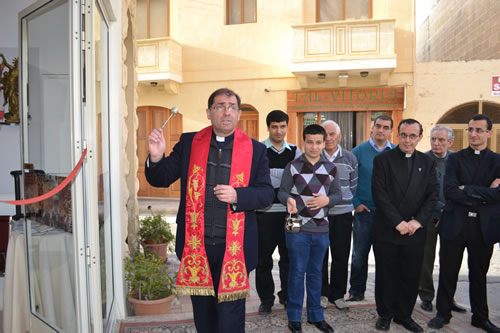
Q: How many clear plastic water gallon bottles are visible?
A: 0